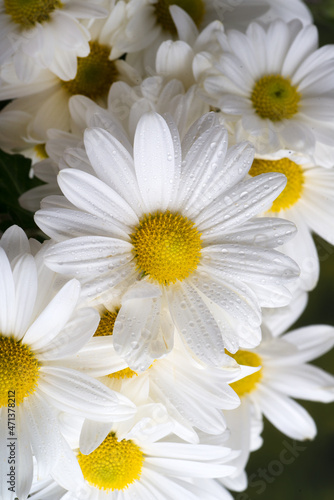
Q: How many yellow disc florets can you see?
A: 11